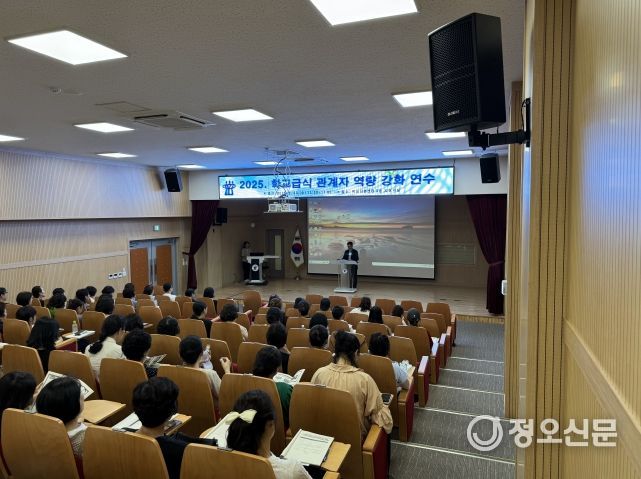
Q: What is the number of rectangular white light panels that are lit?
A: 14